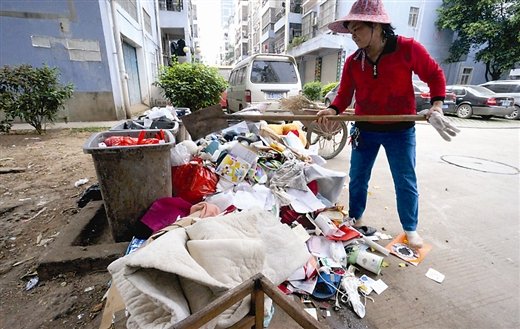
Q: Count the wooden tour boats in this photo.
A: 0